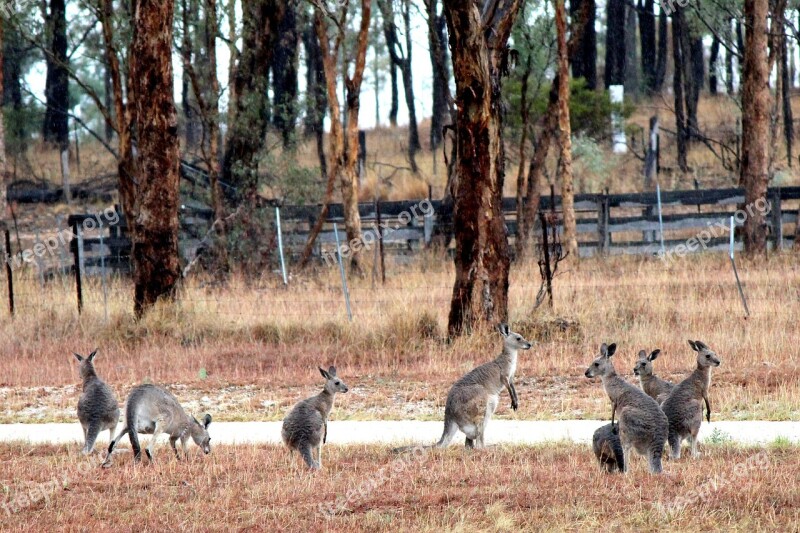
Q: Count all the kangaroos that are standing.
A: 6